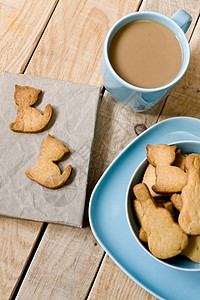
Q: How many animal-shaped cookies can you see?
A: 3